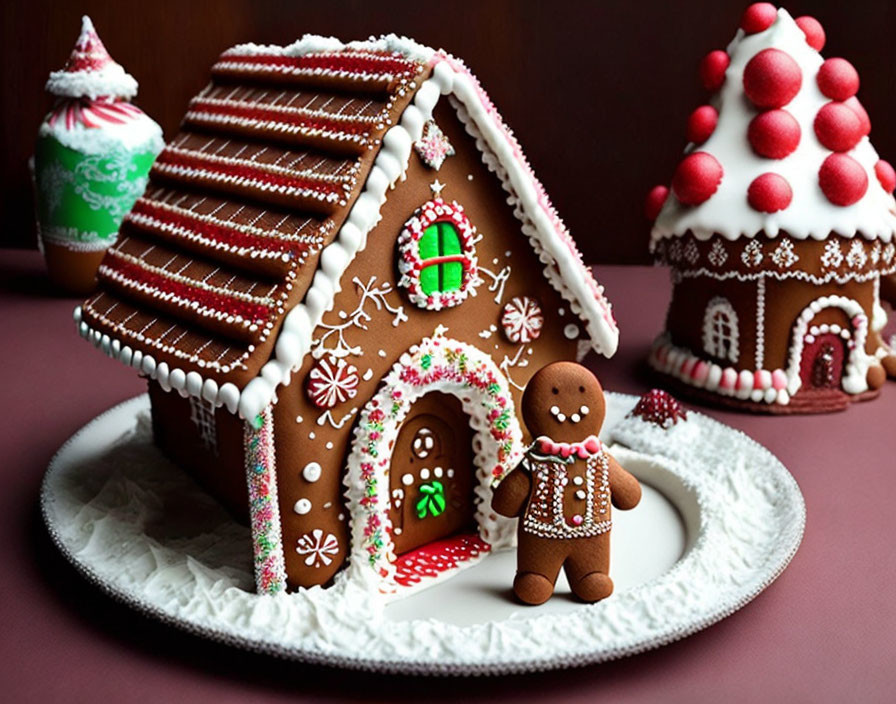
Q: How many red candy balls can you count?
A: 14